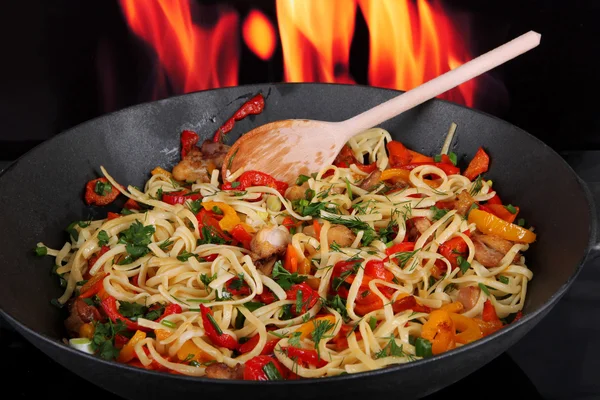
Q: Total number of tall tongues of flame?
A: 3